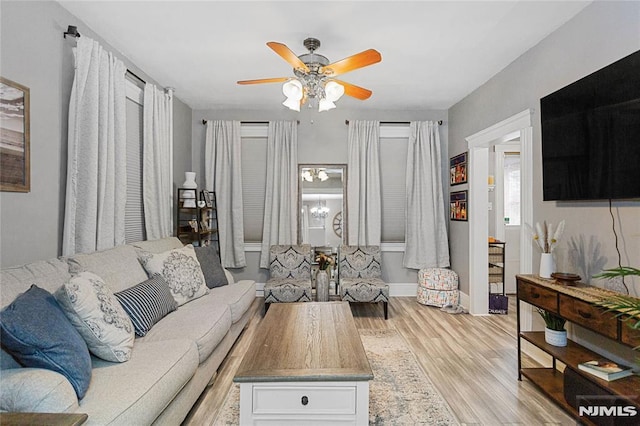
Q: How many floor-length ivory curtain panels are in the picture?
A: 6